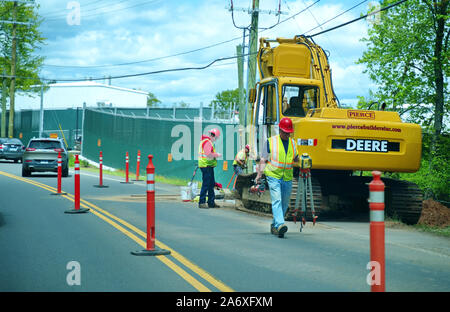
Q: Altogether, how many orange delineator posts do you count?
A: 7